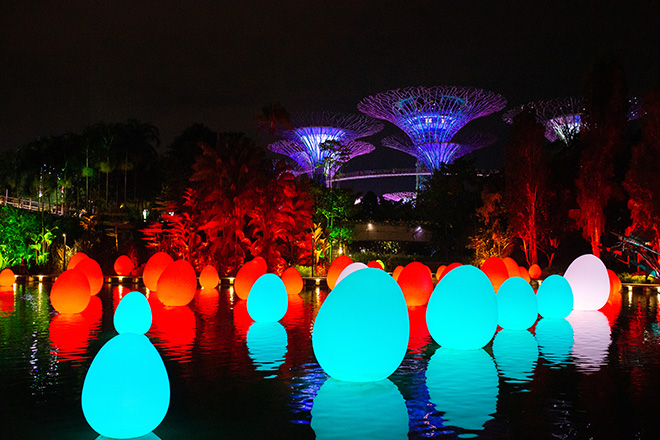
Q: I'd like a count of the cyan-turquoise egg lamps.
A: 7